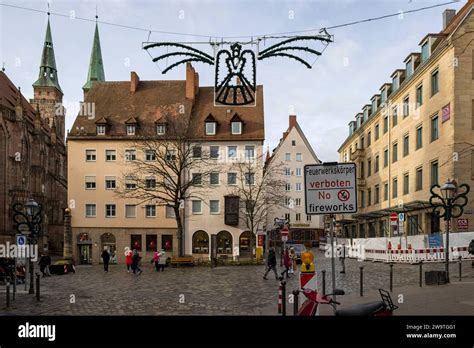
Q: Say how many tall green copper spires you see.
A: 2